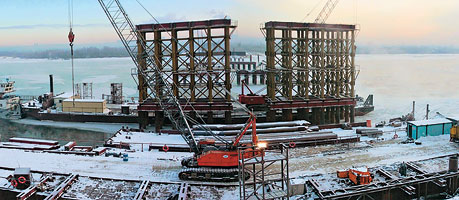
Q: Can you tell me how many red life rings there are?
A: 5